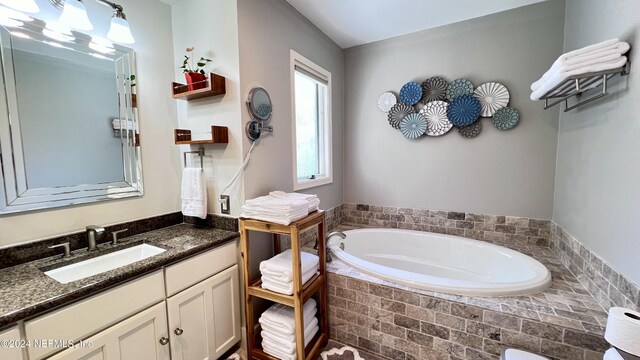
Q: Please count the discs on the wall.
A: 11